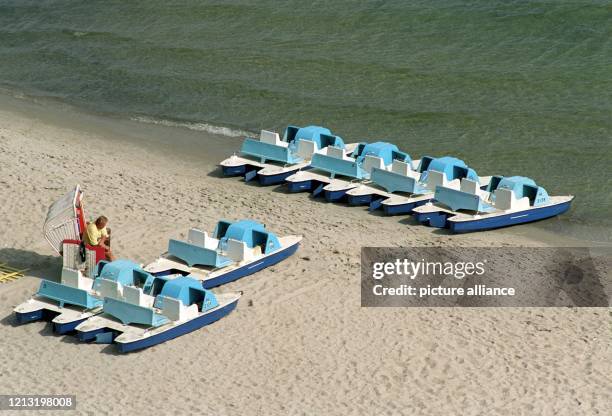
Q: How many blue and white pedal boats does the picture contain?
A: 7